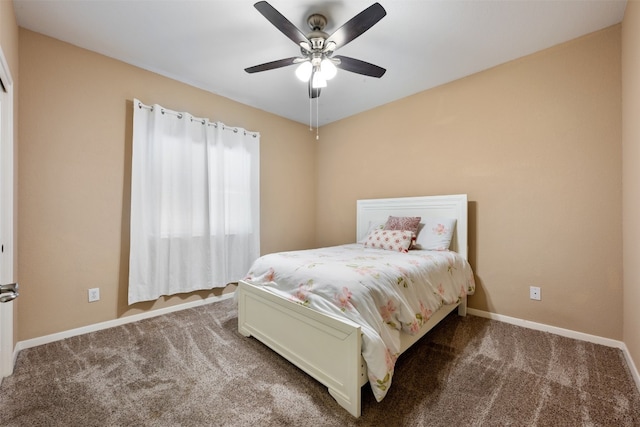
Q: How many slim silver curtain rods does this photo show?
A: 1